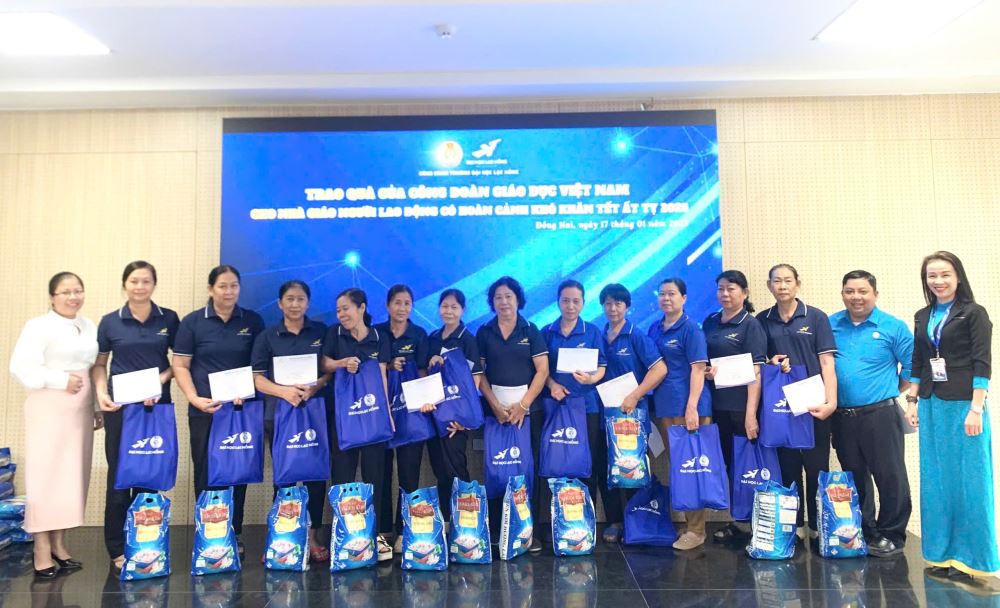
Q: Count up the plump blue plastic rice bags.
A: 11